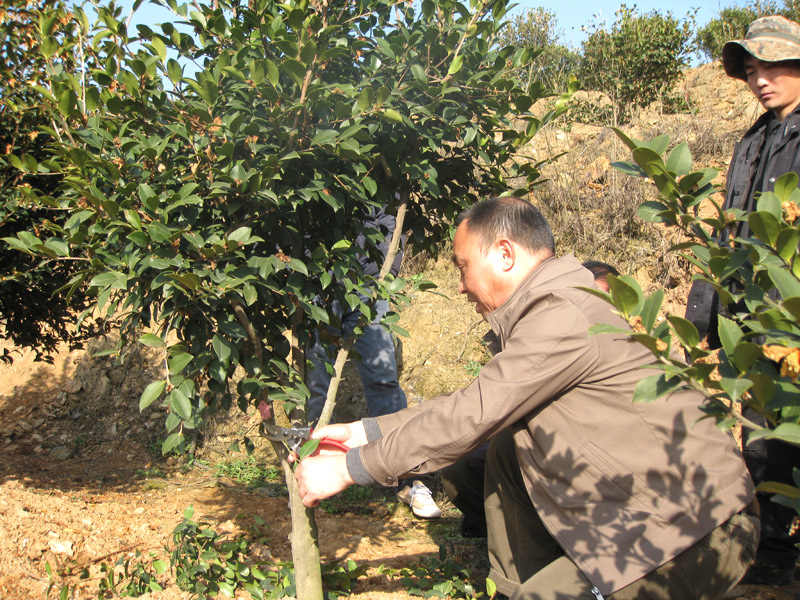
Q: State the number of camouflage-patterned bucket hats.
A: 1